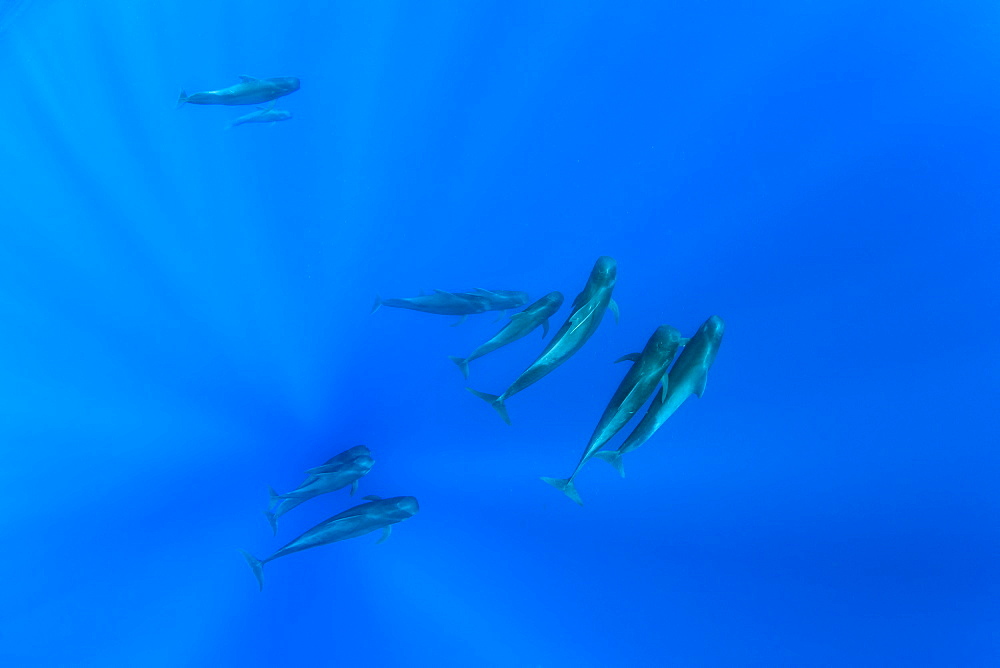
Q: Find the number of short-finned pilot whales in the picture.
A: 11